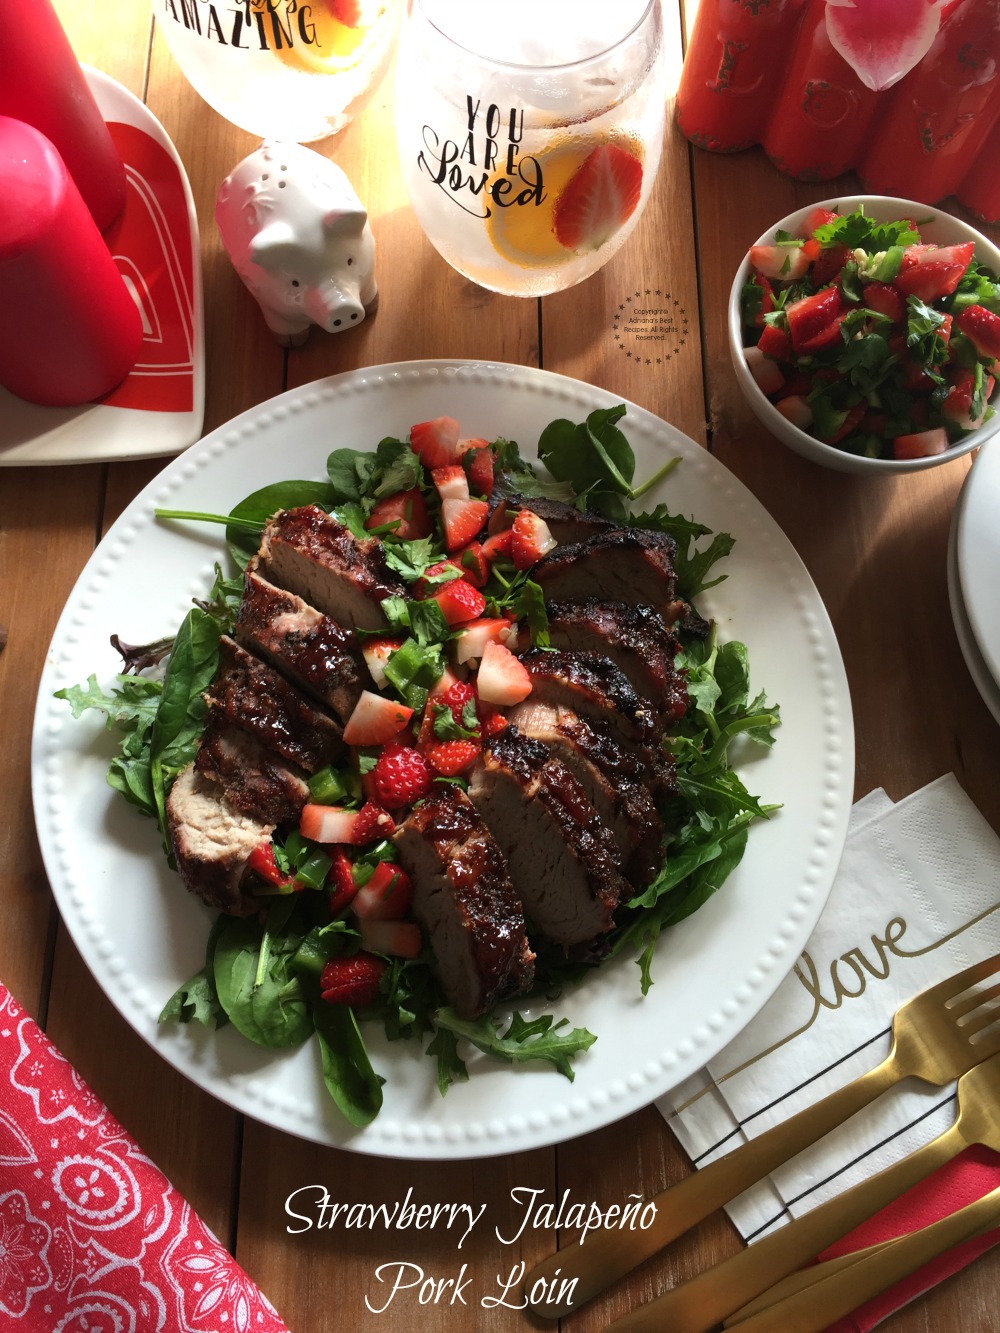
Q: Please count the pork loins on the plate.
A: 12